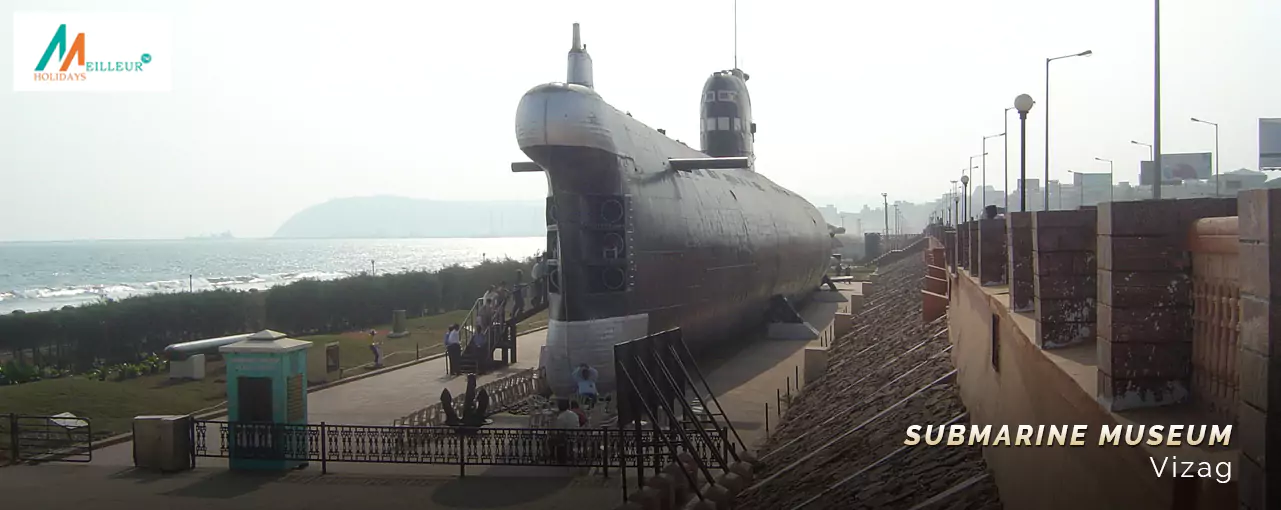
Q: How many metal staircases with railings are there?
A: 1